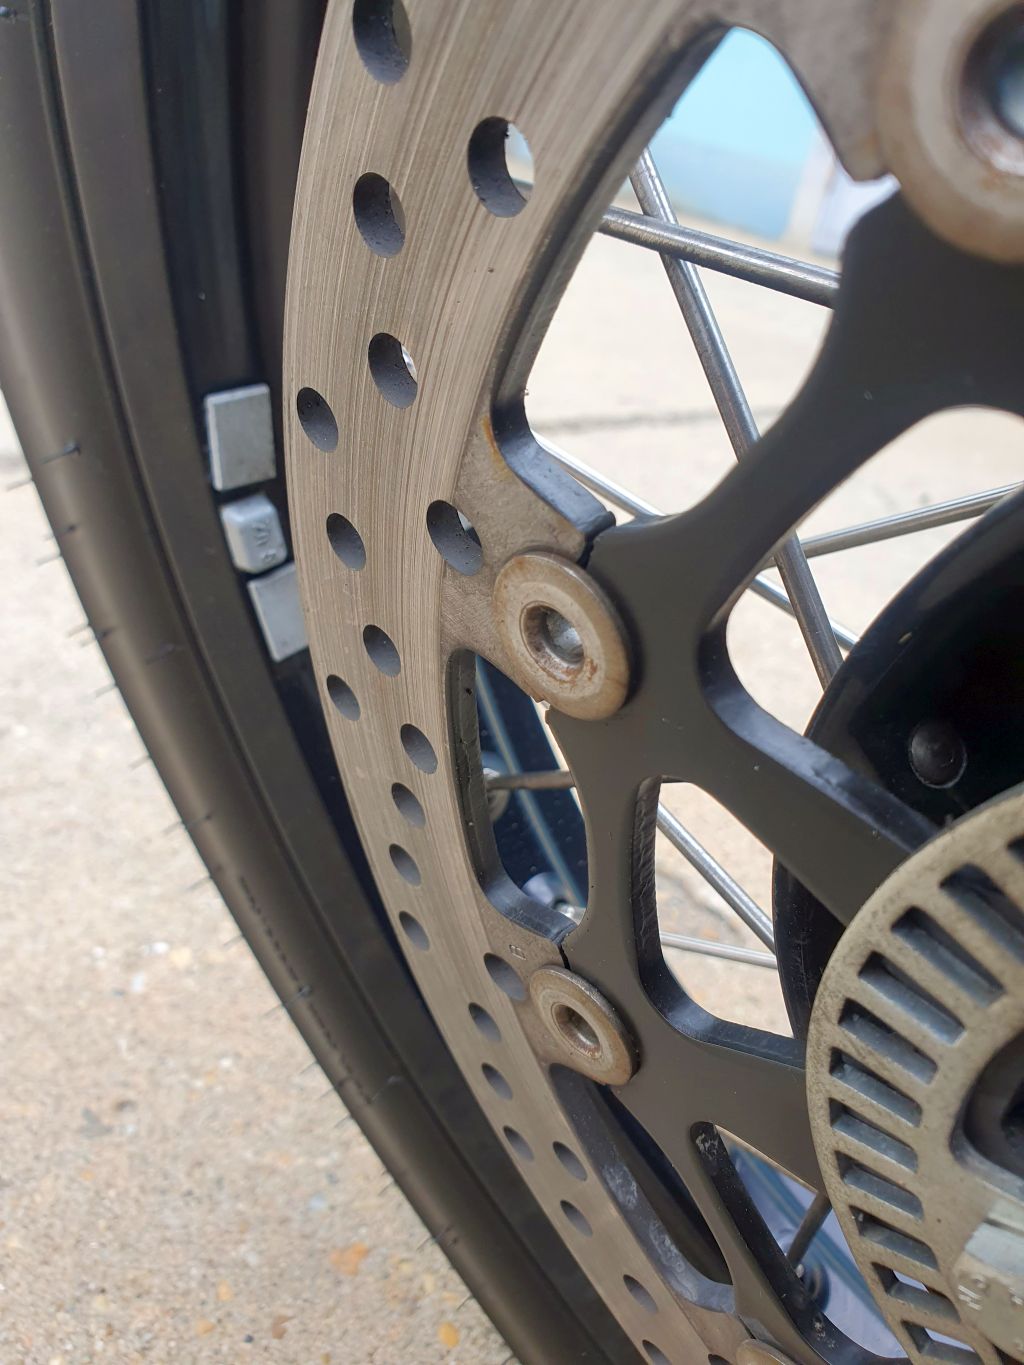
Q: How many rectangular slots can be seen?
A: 11